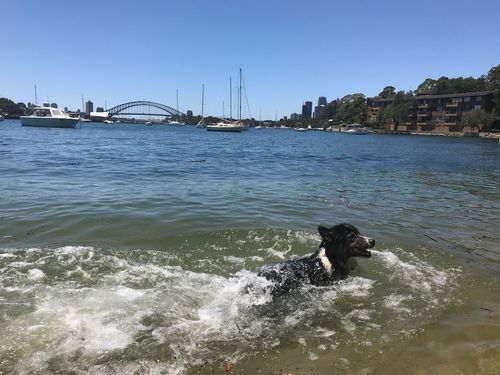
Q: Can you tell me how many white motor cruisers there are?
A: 1